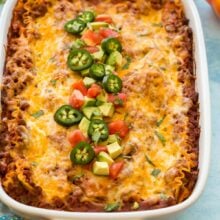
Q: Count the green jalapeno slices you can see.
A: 9